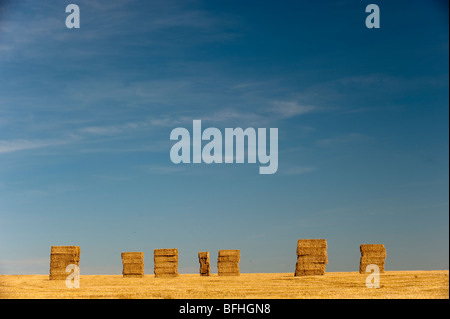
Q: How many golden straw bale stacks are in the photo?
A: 7